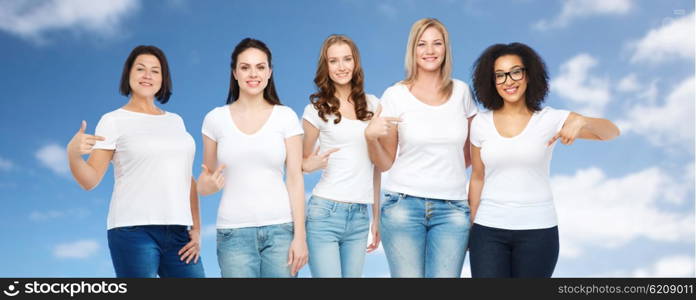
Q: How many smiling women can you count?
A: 5